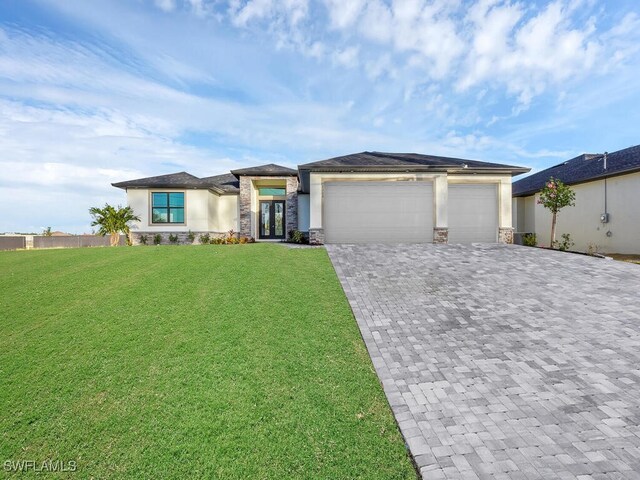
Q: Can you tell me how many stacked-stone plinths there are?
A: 3